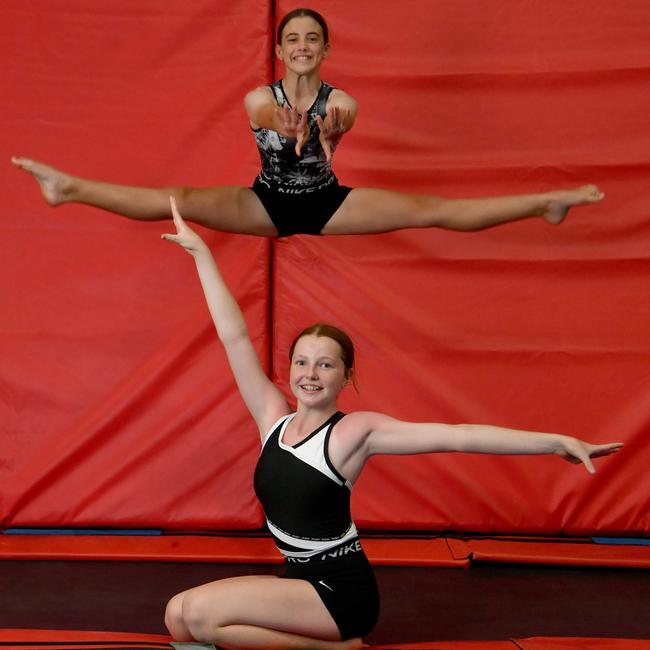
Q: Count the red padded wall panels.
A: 2